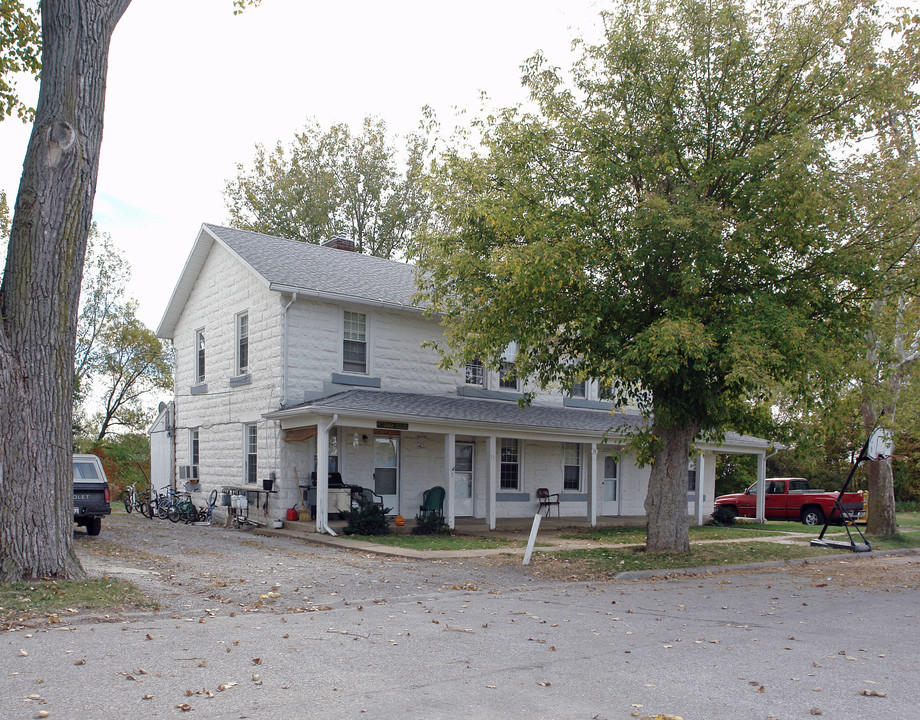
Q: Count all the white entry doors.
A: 3